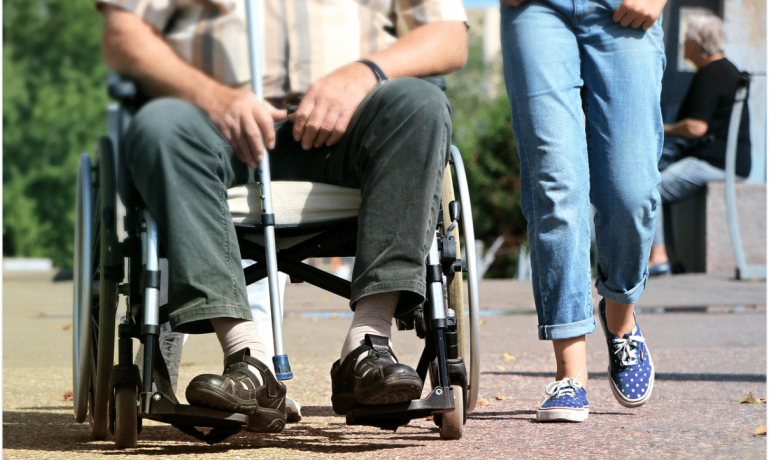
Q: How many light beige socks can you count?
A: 2